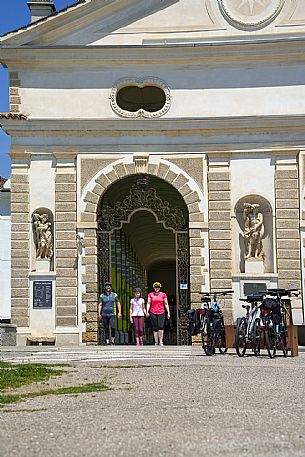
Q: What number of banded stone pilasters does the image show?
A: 4